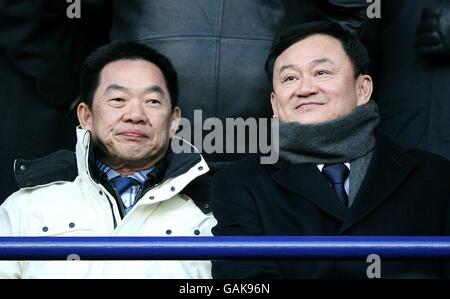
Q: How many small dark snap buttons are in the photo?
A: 8